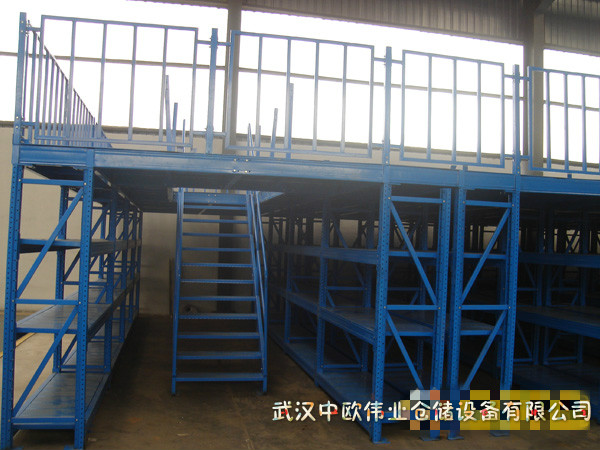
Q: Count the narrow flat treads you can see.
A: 11